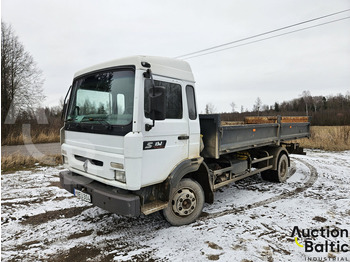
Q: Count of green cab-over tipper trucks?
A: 0